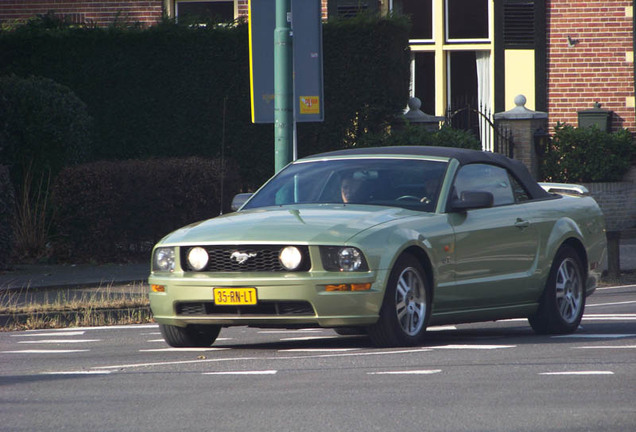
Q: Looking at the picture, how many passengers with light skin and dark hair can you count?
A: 1